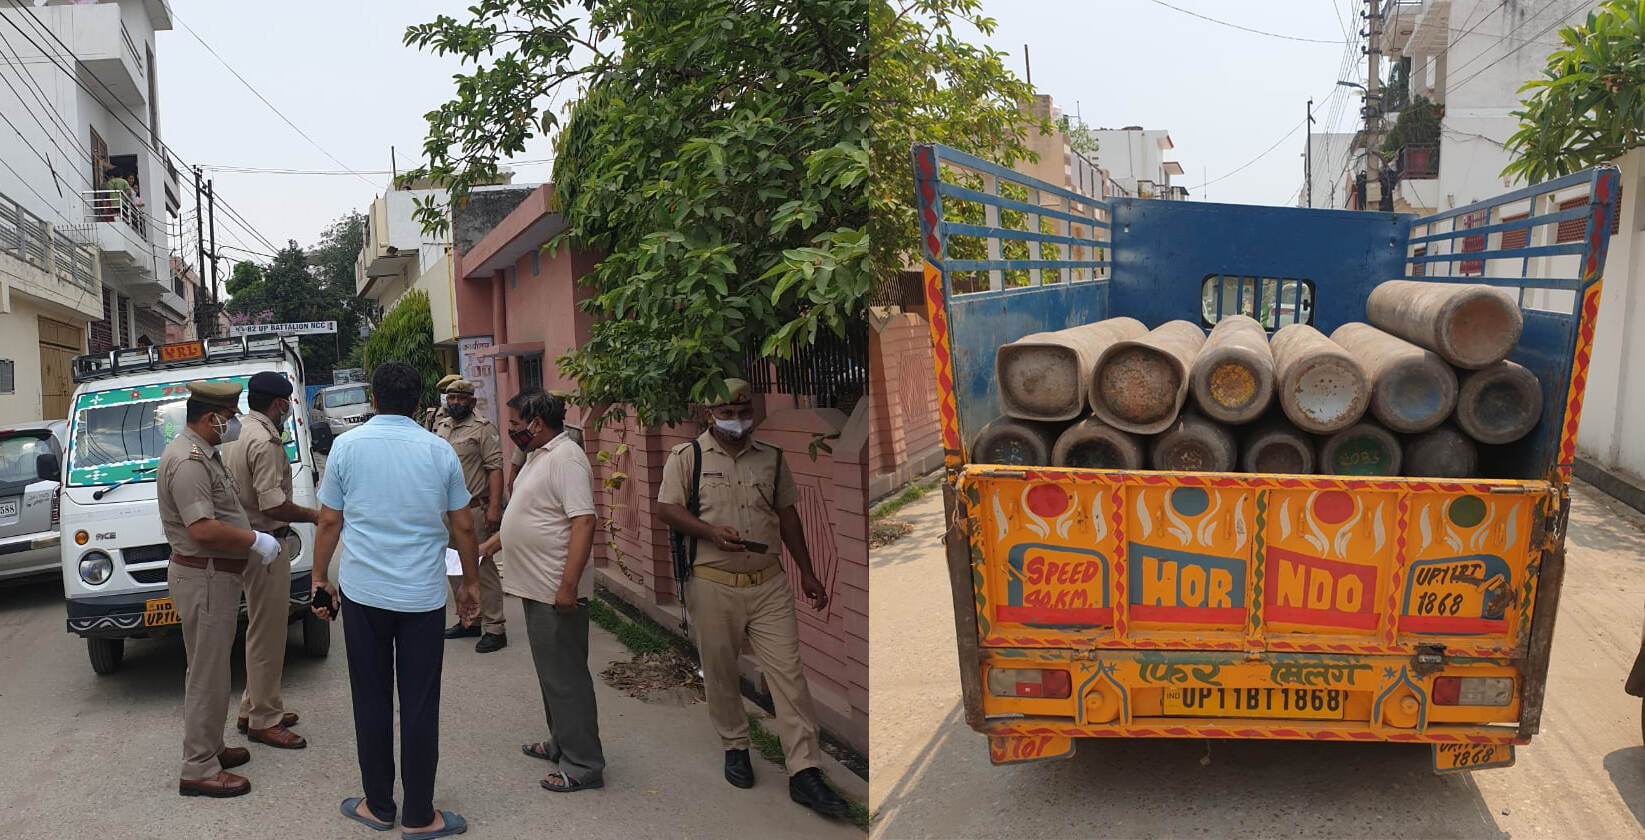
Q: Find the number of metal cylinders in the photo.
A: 13